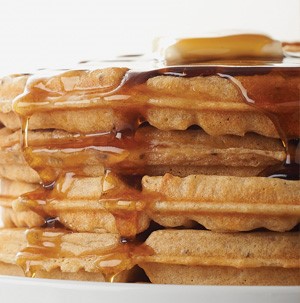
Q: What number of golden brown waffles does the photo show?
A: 4